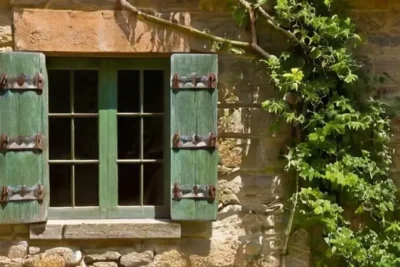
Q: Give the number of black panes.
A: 12